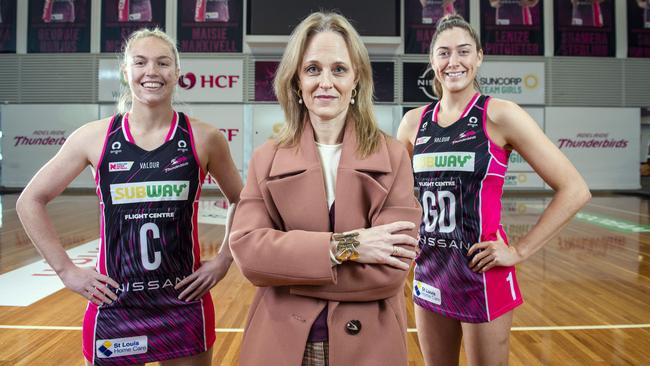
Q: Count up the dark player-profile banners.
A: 8